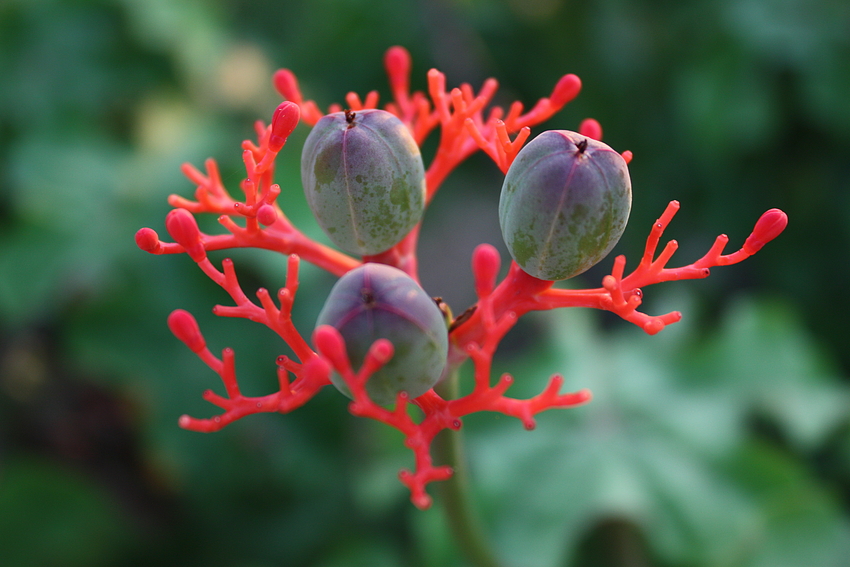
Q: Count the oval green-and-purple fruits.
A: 3